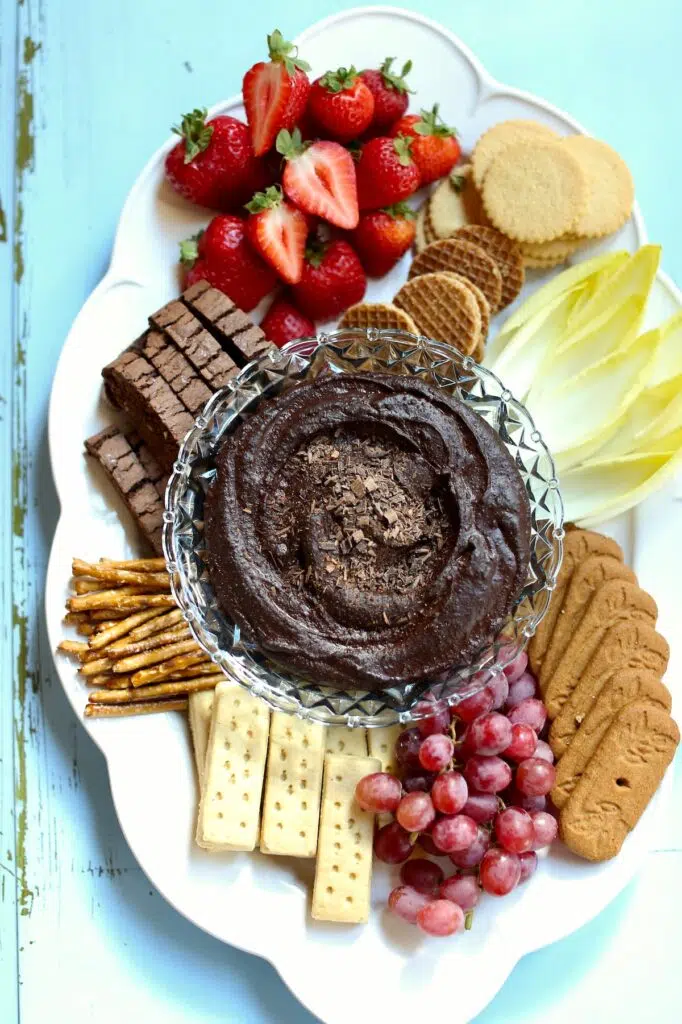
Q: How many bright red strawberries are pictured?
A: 12